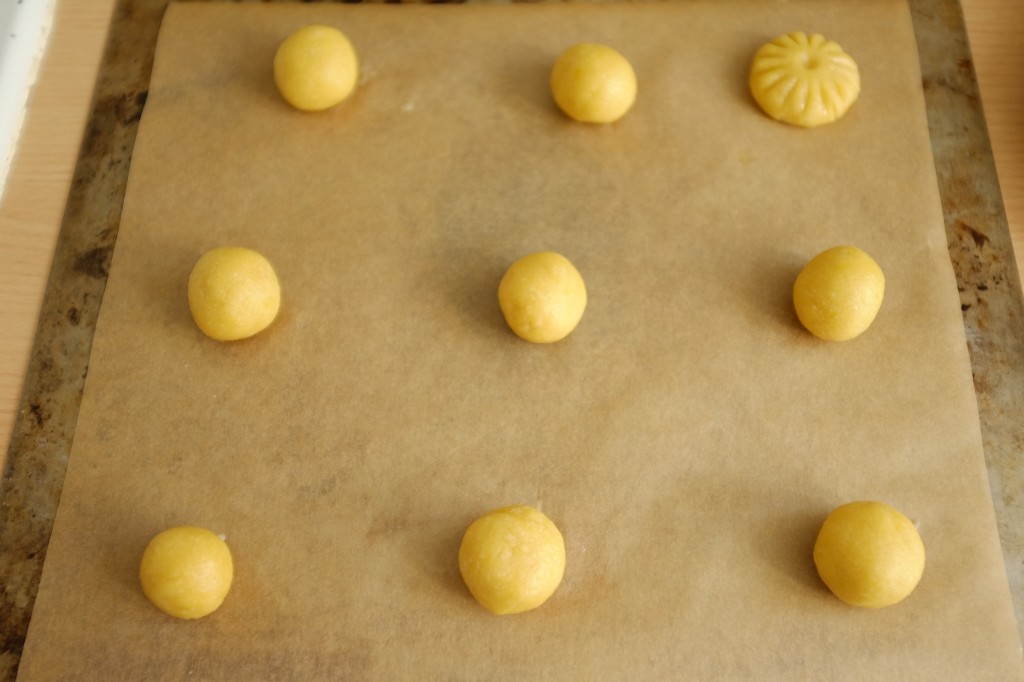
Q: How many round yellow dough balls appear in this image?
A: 8